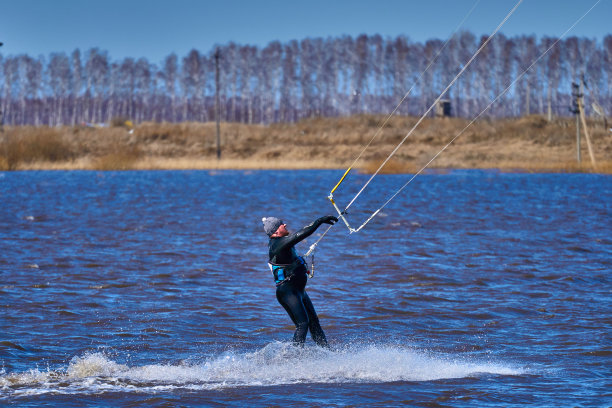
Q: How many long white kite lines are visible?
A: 3